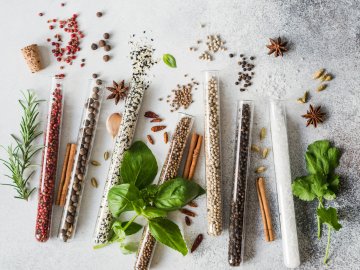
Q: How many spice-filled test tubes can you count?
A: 7